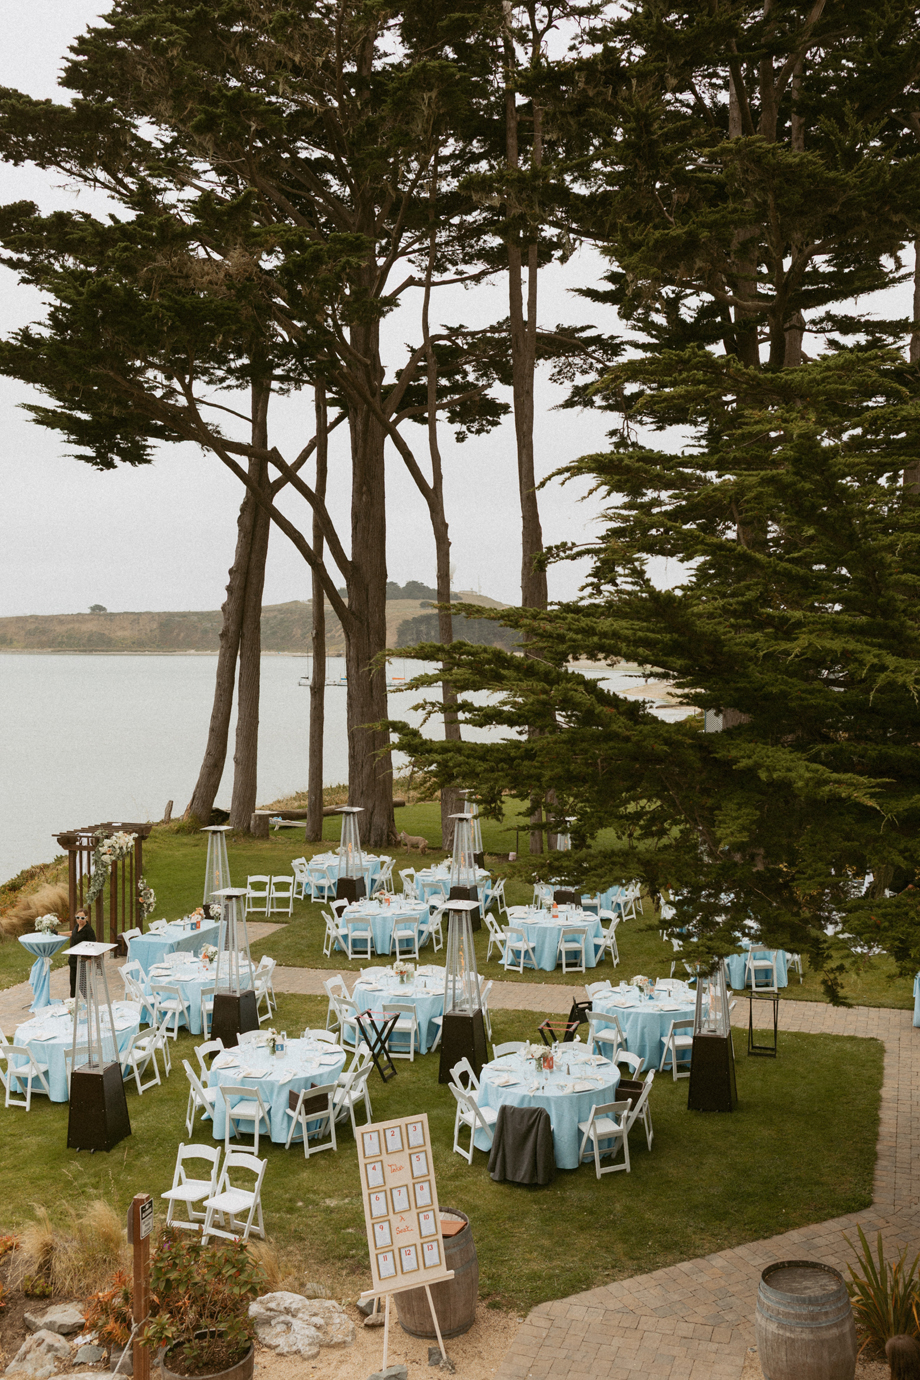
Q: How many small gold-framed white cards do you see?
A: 13